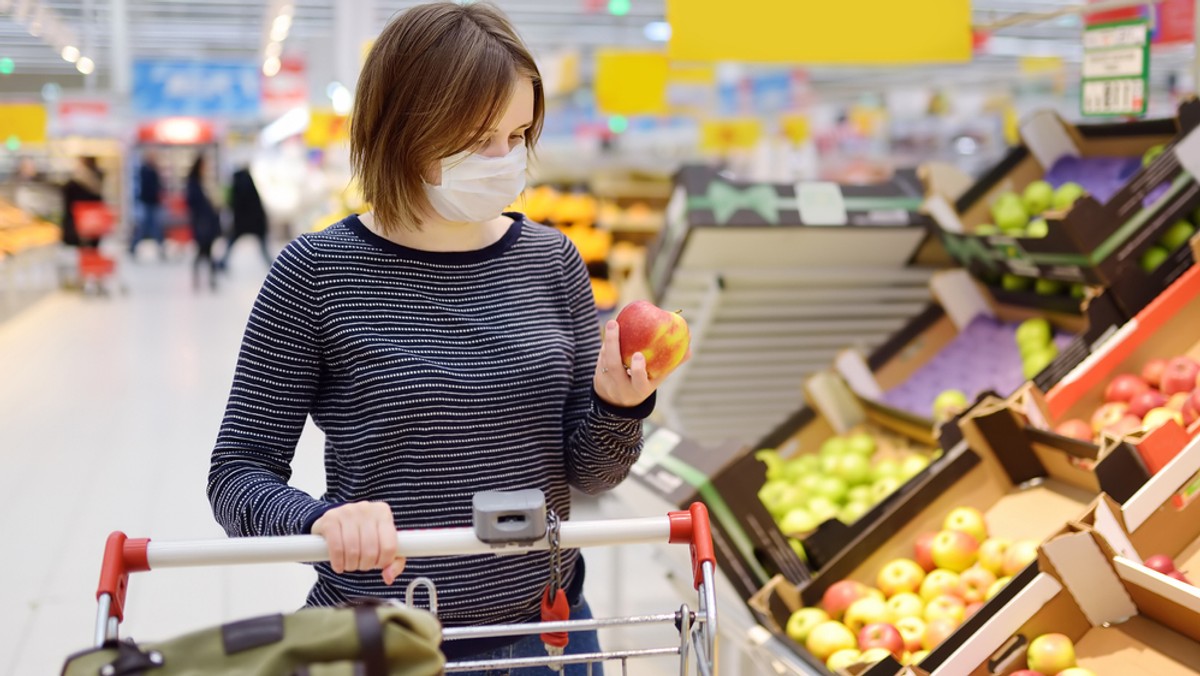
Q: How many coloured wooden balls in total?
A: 0